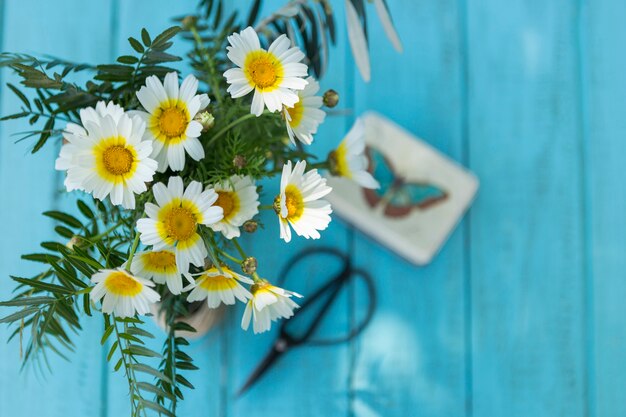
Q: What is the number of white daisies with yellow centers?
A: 12